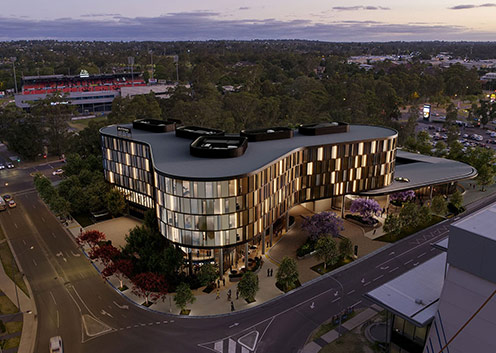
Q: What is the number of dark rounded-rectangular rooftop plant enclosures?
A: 5